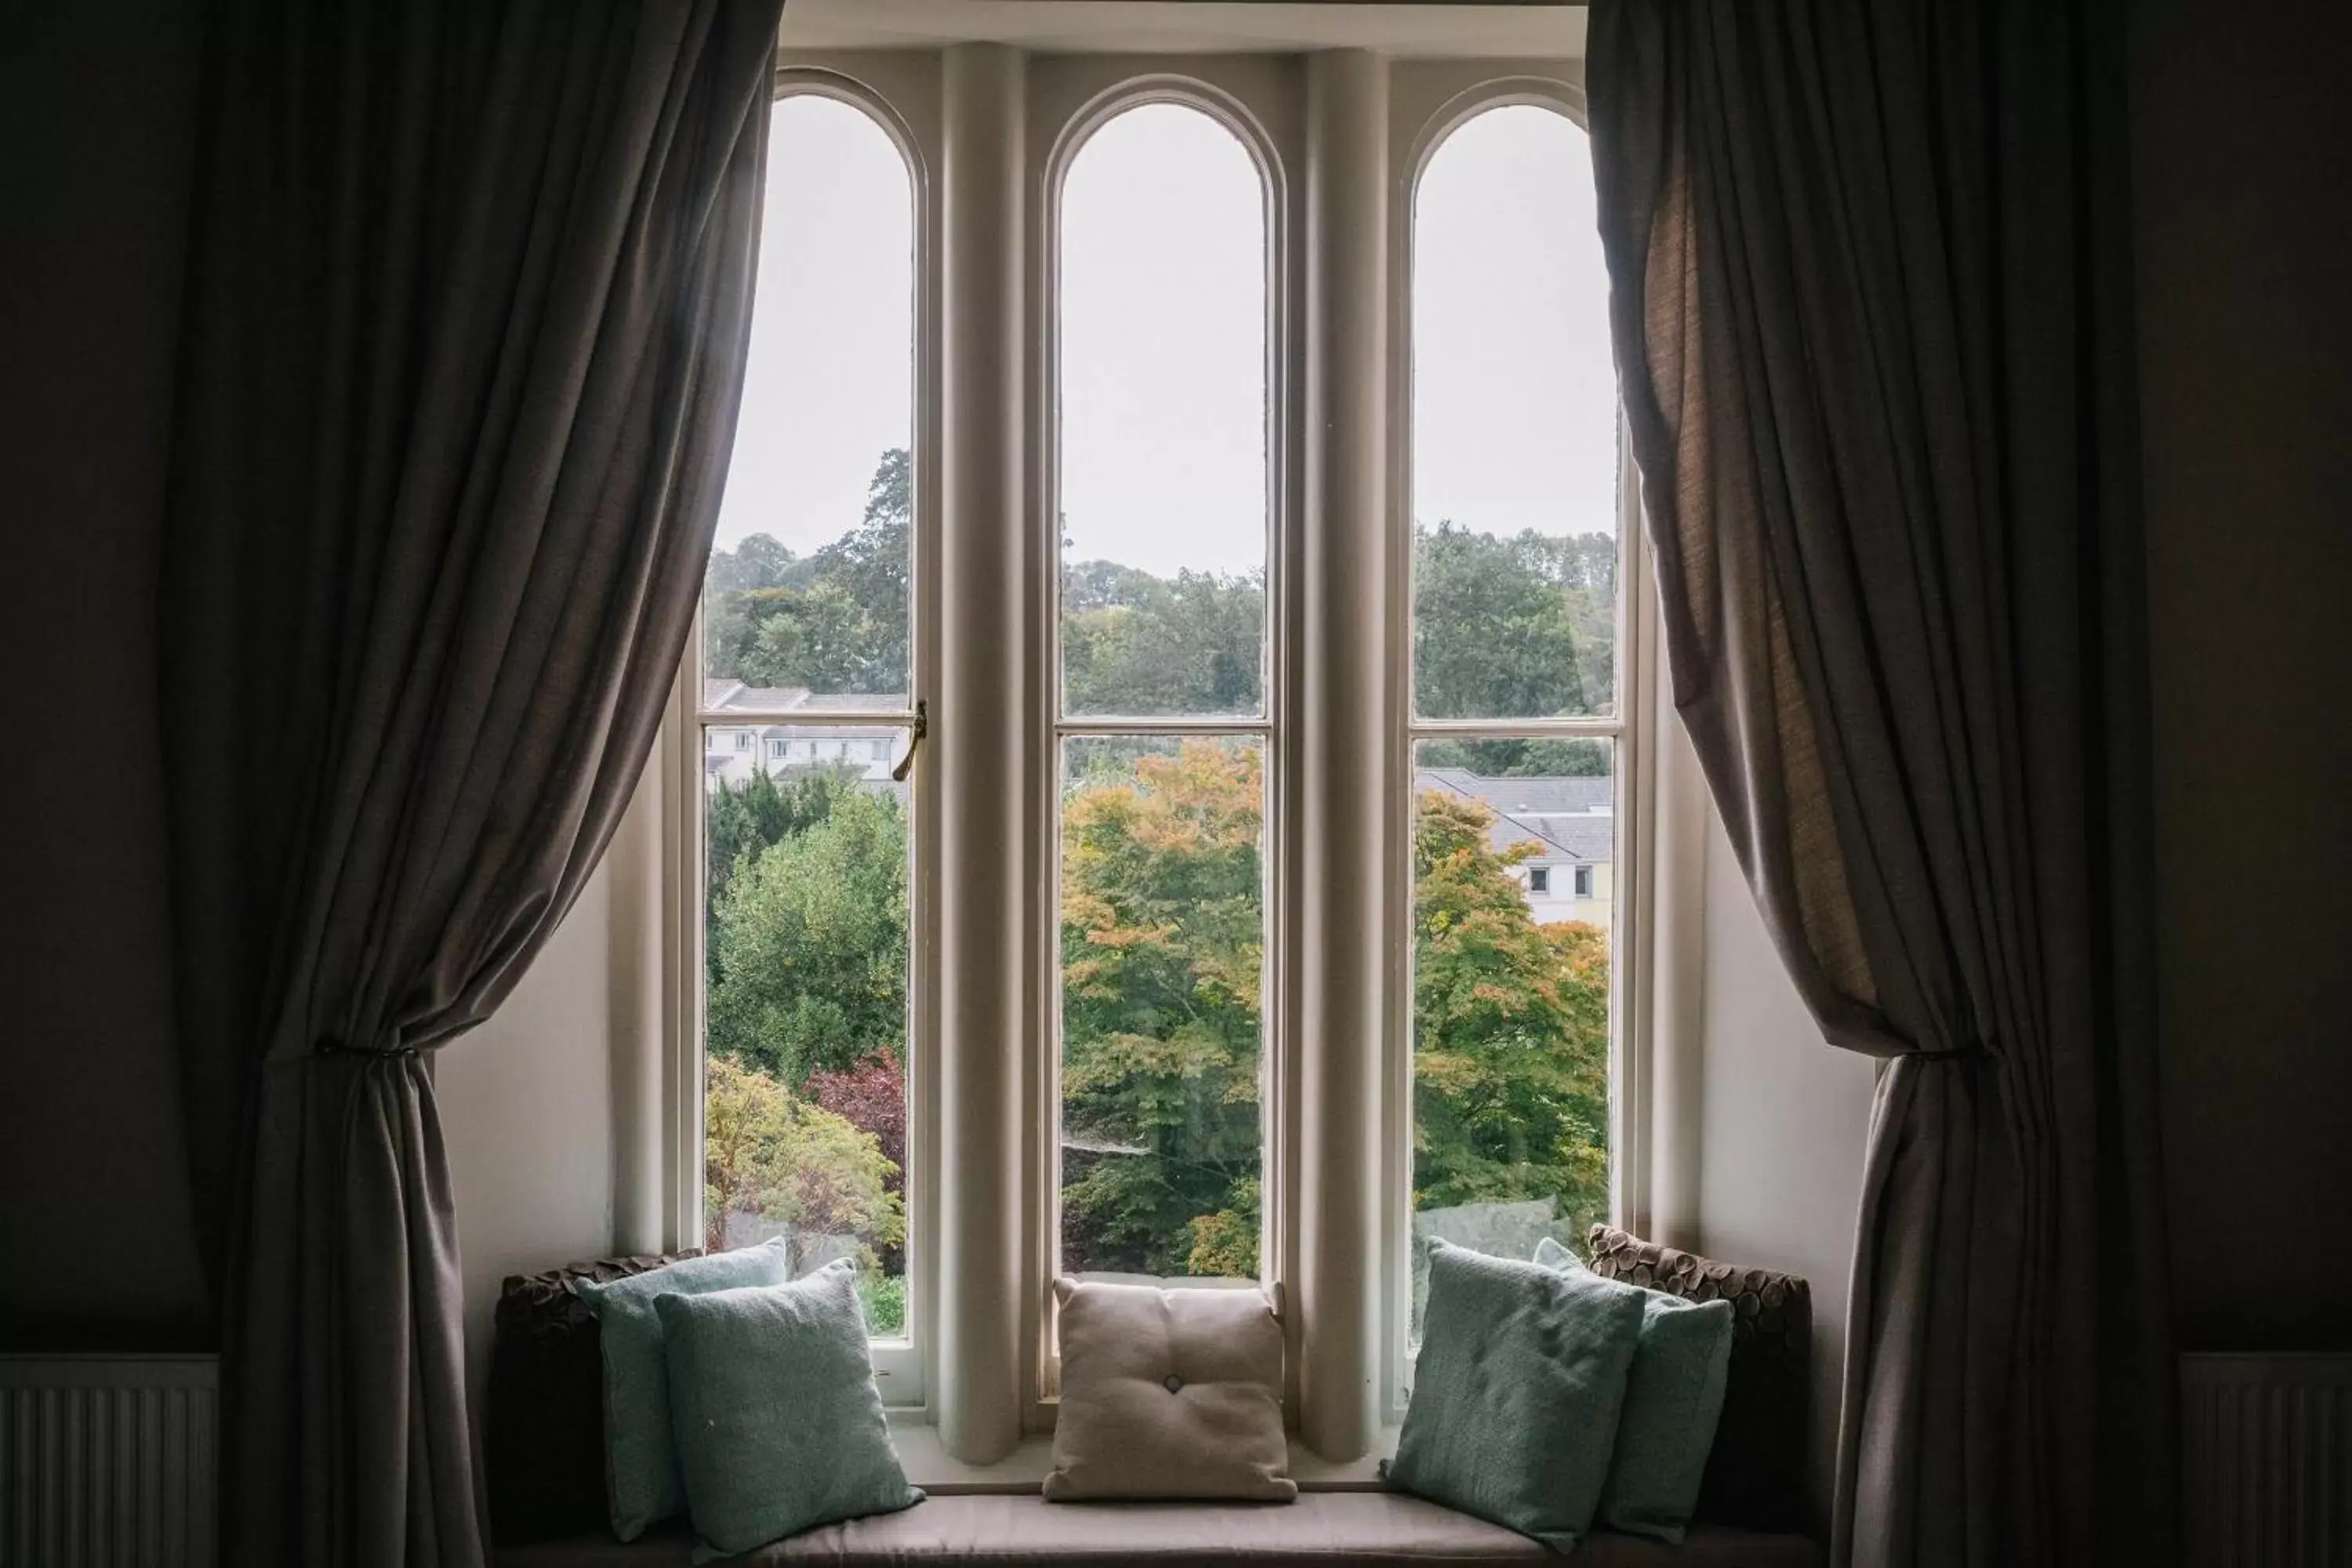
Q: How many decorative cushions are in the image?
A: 7